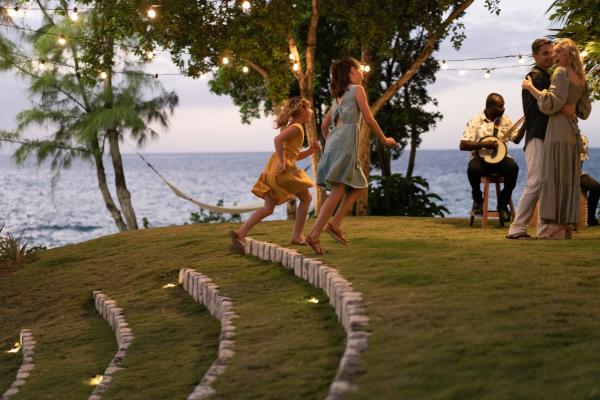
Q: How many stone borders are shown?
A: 4